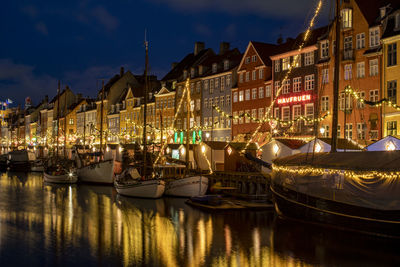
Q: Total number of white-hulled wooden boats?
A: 4